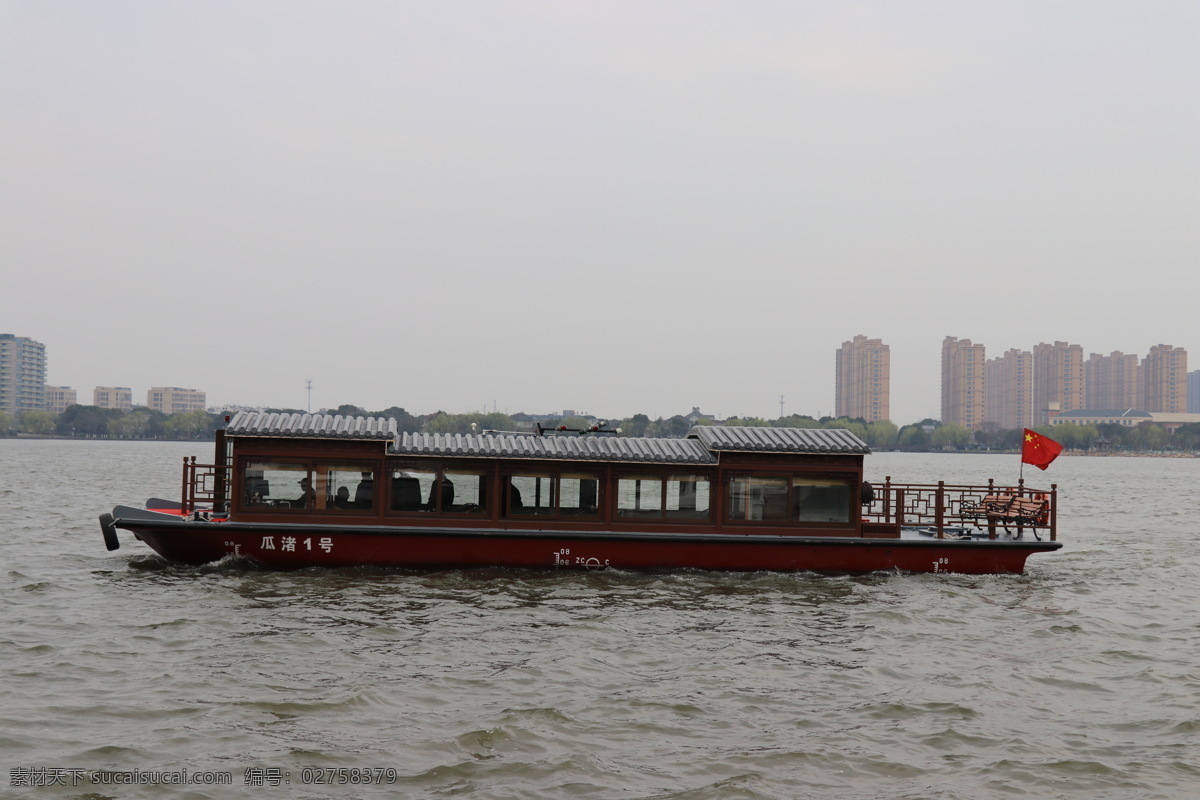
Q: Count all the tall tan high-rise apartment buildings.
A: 6